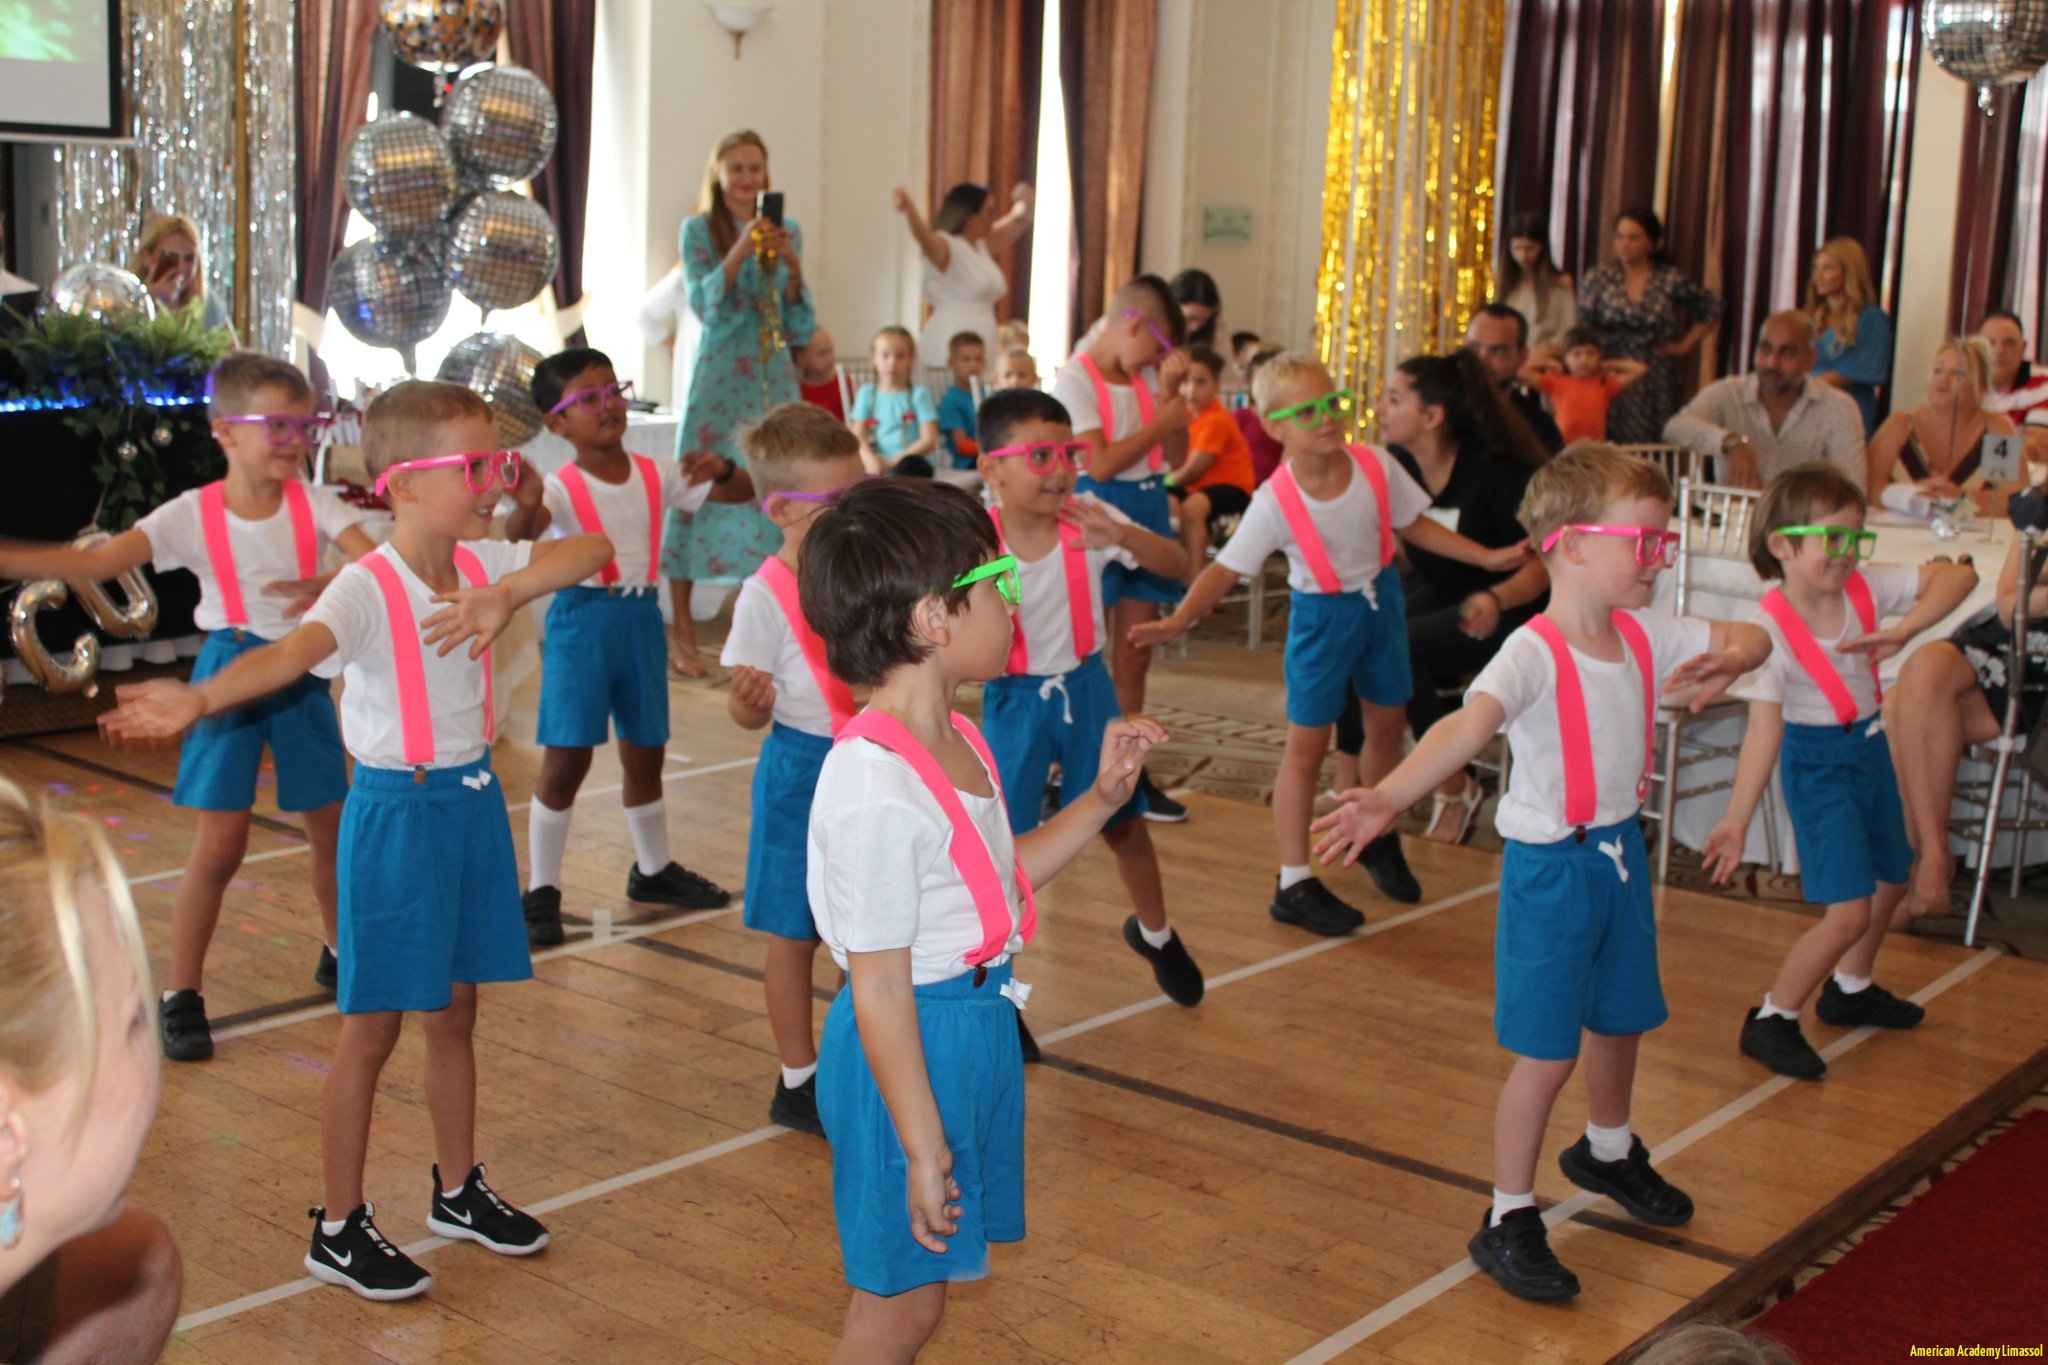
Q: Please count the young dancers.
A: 10